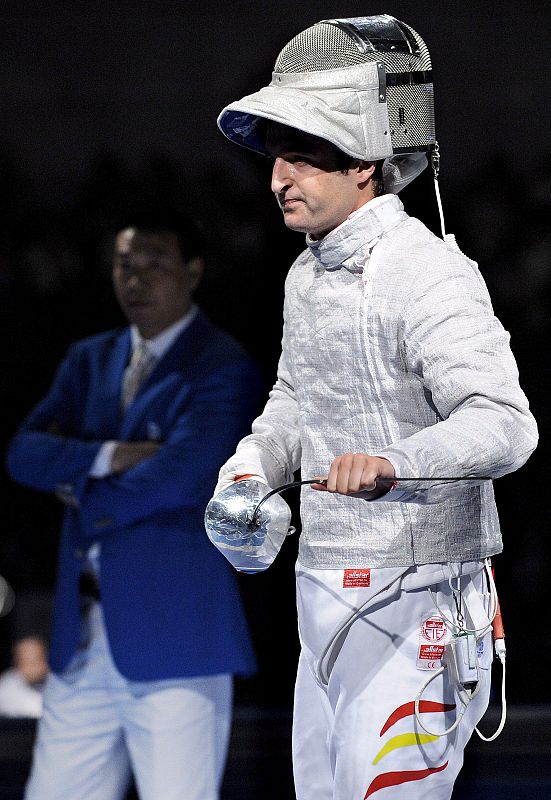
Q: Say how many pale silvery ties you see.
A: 1